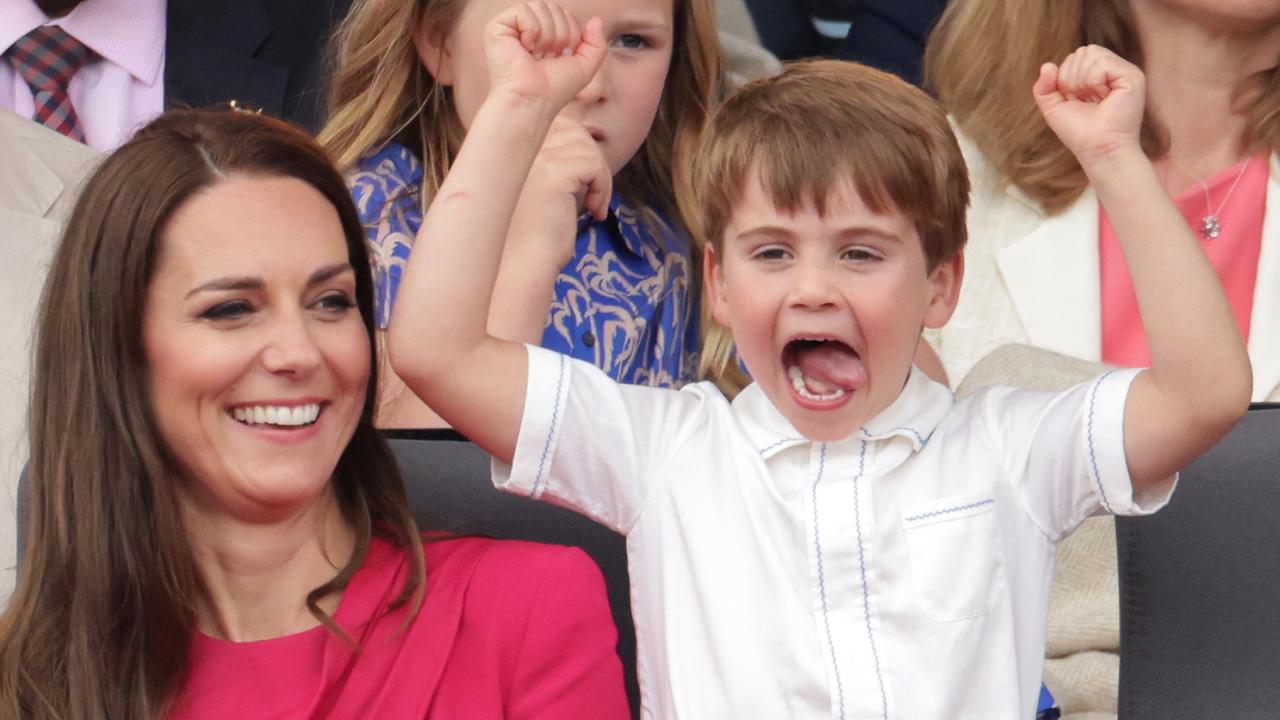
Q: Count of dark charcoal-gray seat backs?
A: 2